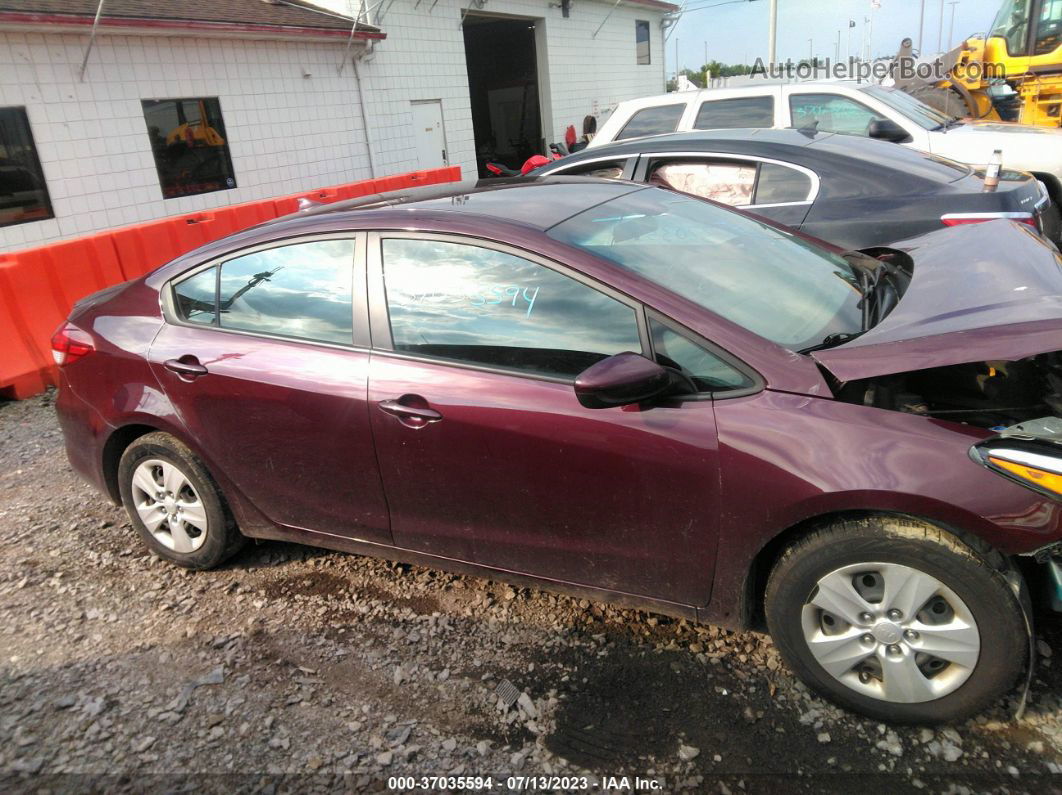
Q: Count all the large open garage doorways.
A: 1